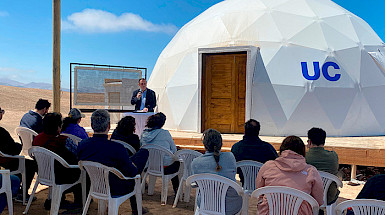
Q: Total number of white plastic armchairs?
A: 14